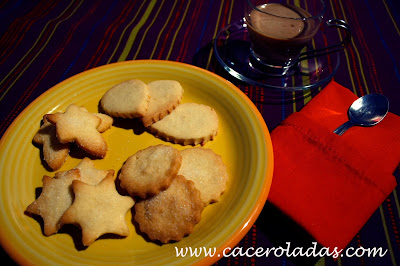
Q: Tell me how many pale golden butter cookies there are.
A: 12